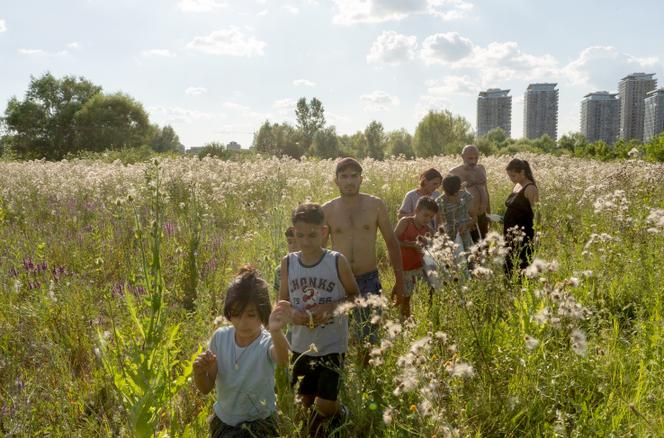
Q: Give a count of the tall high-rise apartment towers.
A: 5